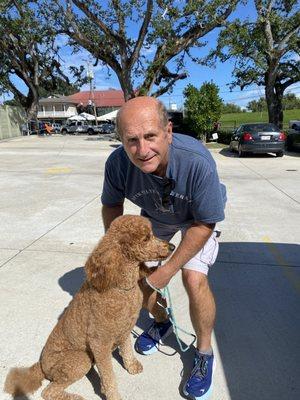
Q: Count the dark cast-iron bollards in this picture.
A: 0